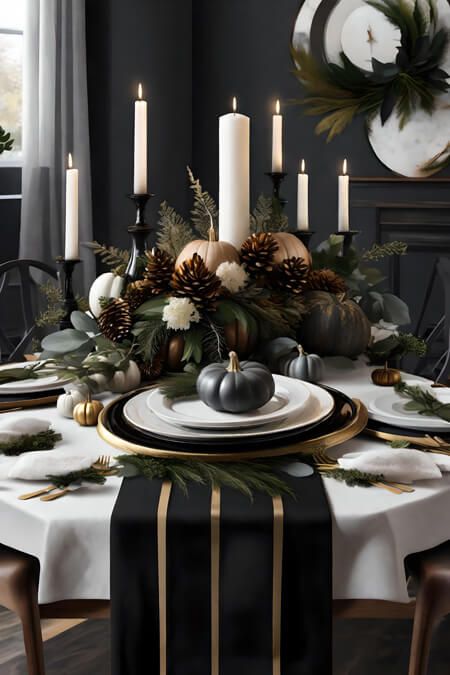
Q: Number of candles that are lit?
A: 6